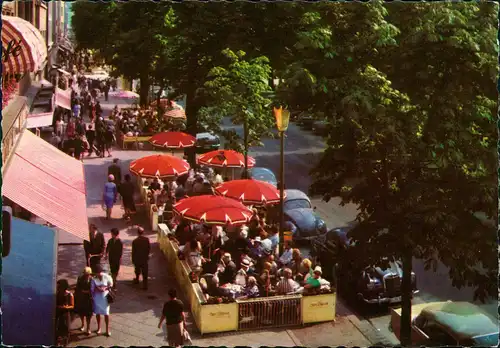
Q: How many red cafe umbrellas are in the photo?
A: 5